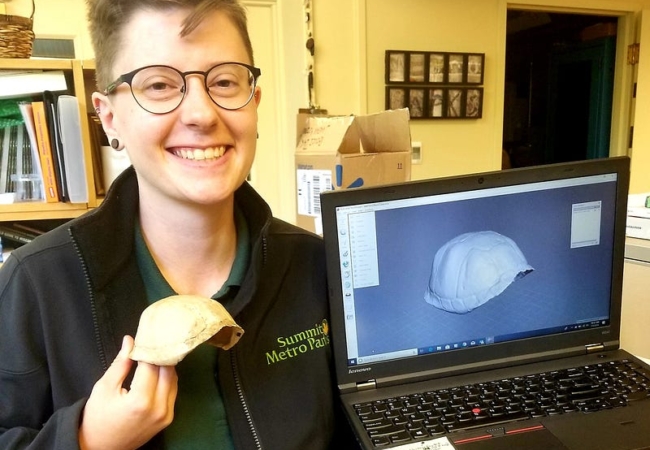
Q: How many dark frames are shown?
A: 2